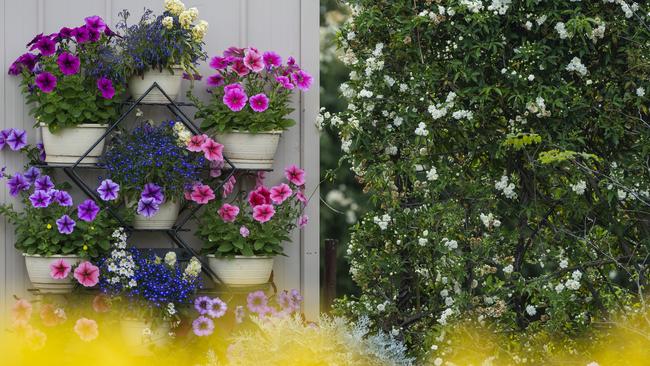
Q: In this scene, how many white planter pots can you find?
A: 7